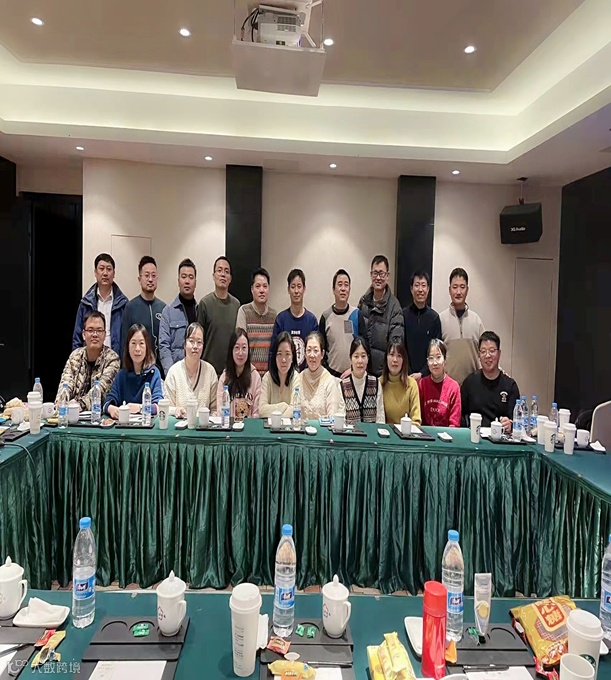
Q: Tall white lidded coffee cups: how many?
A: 11